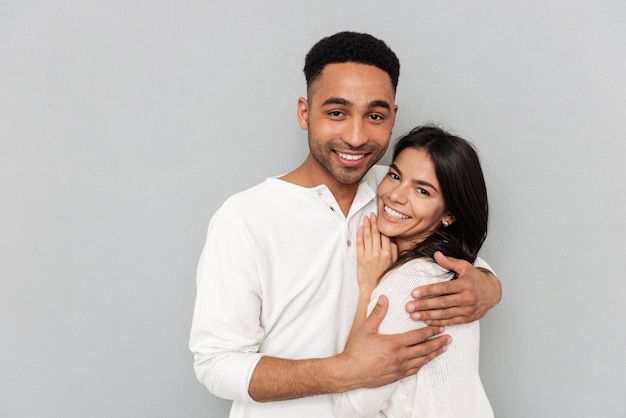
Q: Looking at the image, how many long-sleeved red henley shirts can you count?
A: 0